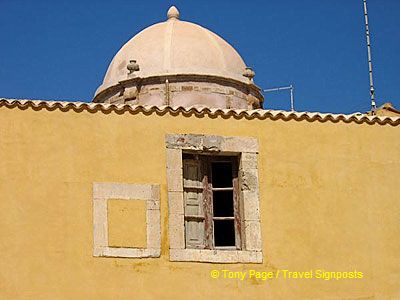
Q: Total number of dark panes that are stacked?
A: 3